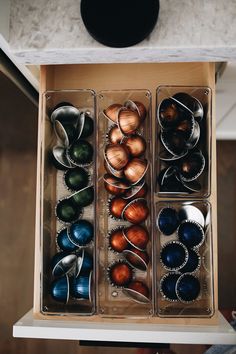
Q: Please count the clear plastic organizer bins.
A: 4